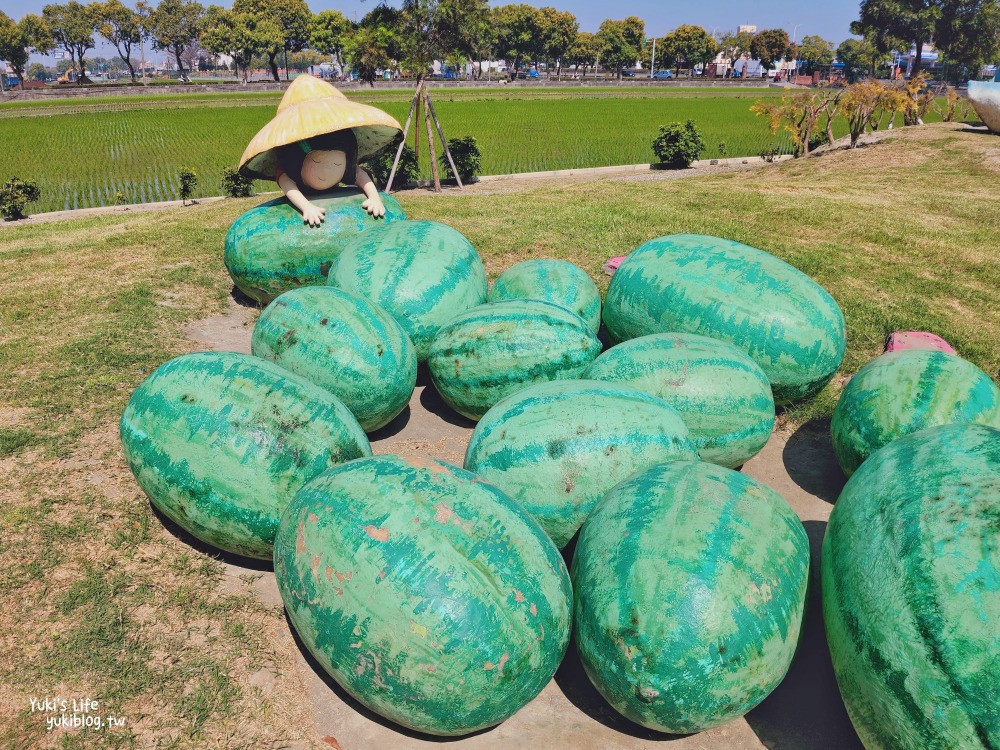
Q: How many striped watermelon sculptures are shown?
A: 13